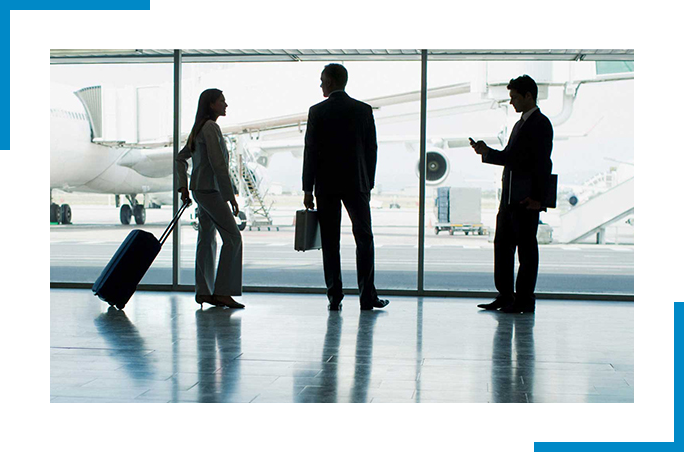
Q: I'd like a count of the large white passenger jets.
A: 1